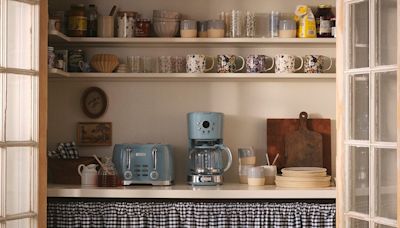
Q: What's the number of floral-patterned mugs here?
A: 5